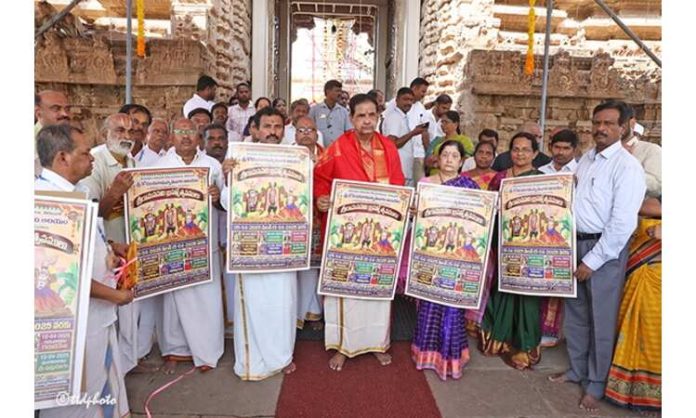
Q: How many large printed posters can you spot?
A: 6